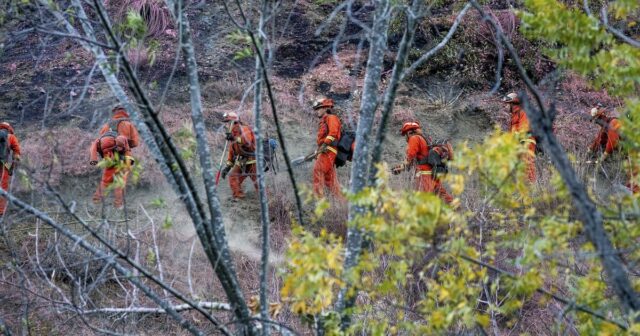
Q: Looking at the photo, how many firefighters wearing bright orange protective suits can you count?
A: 7